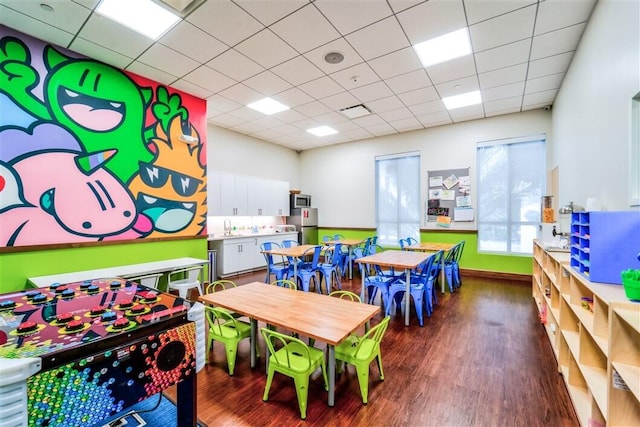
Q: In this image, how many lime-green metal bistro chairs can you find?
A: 6